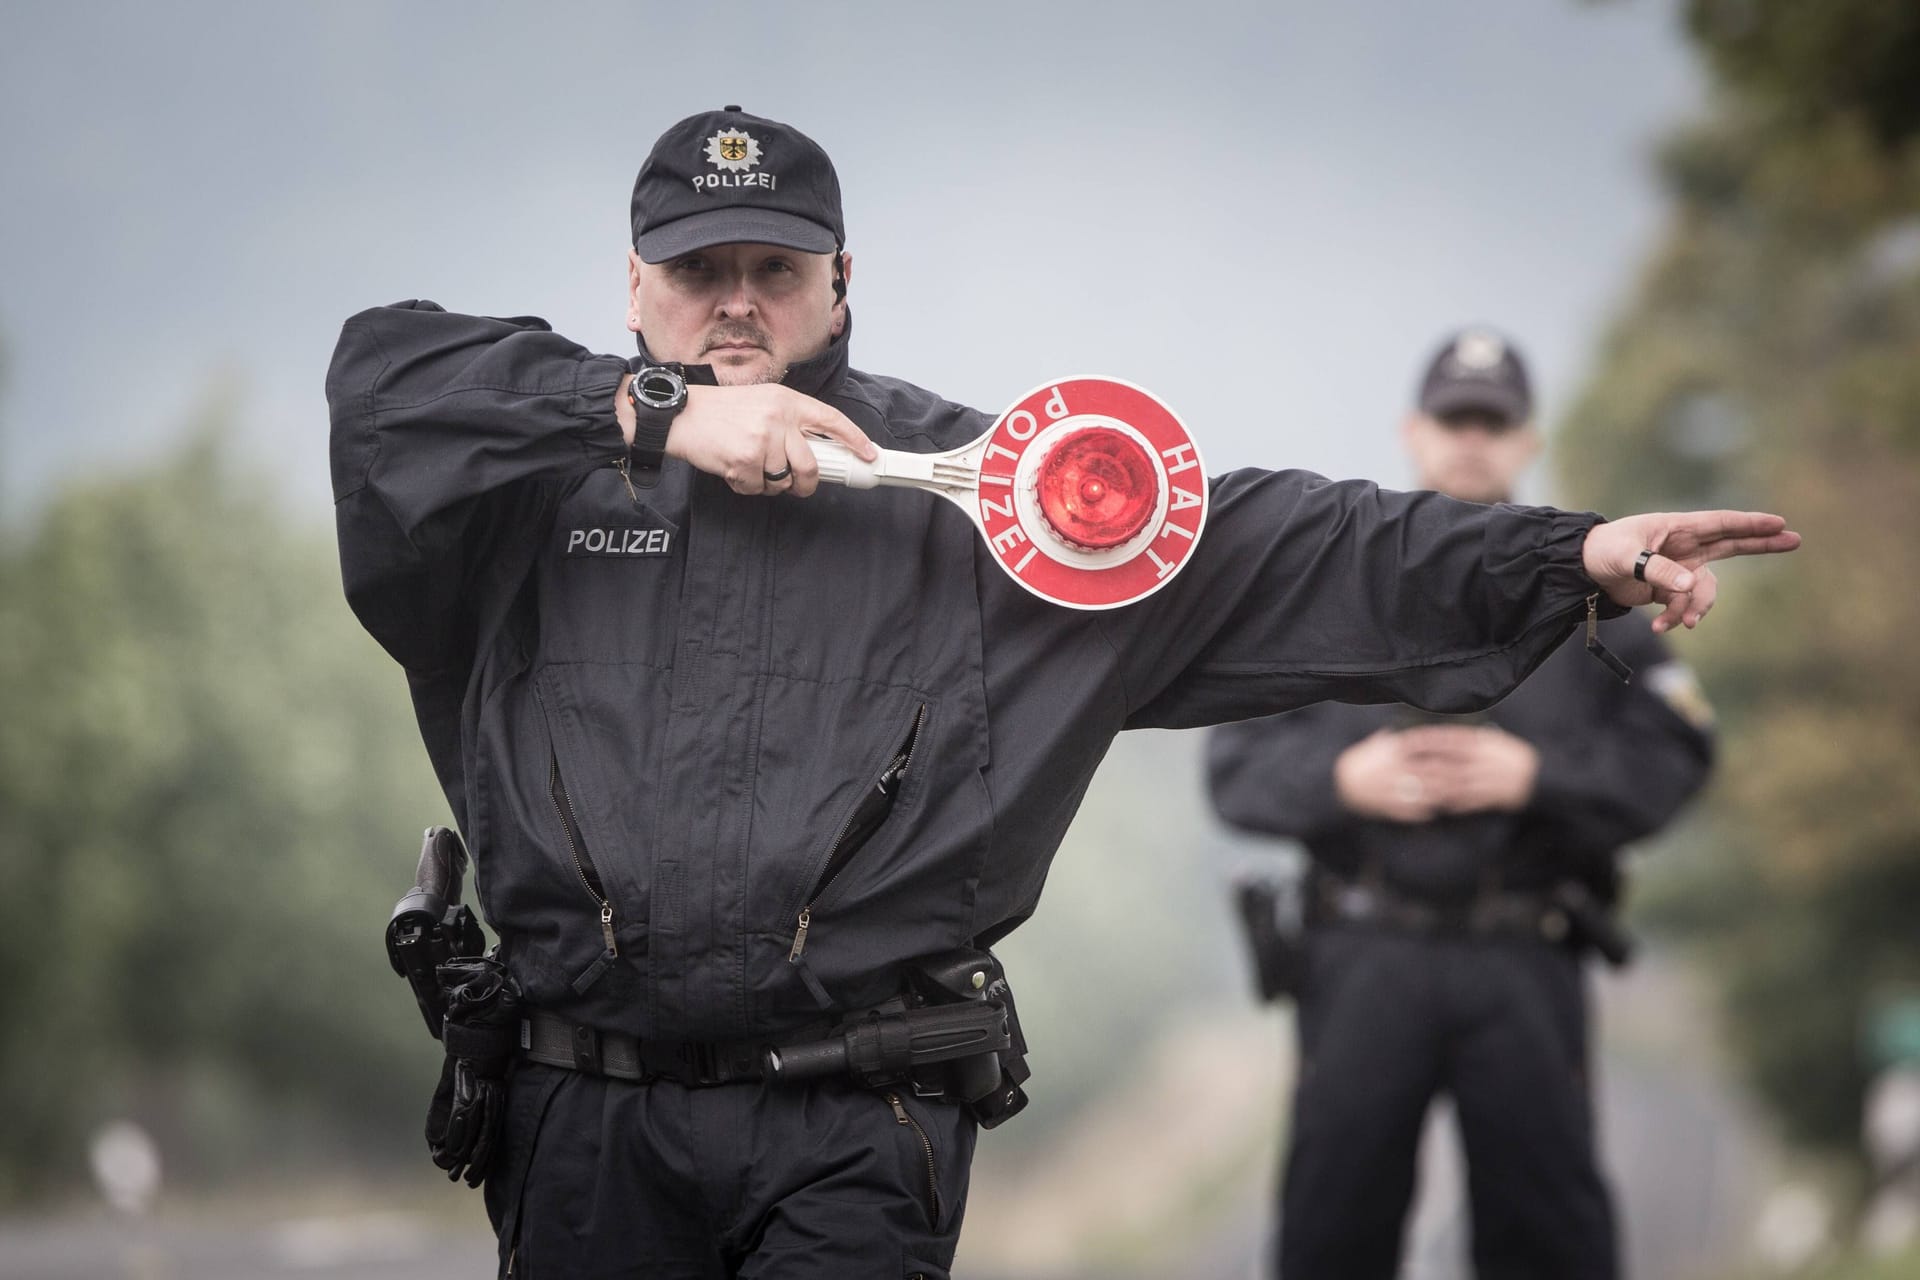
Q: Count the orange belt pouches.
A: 0